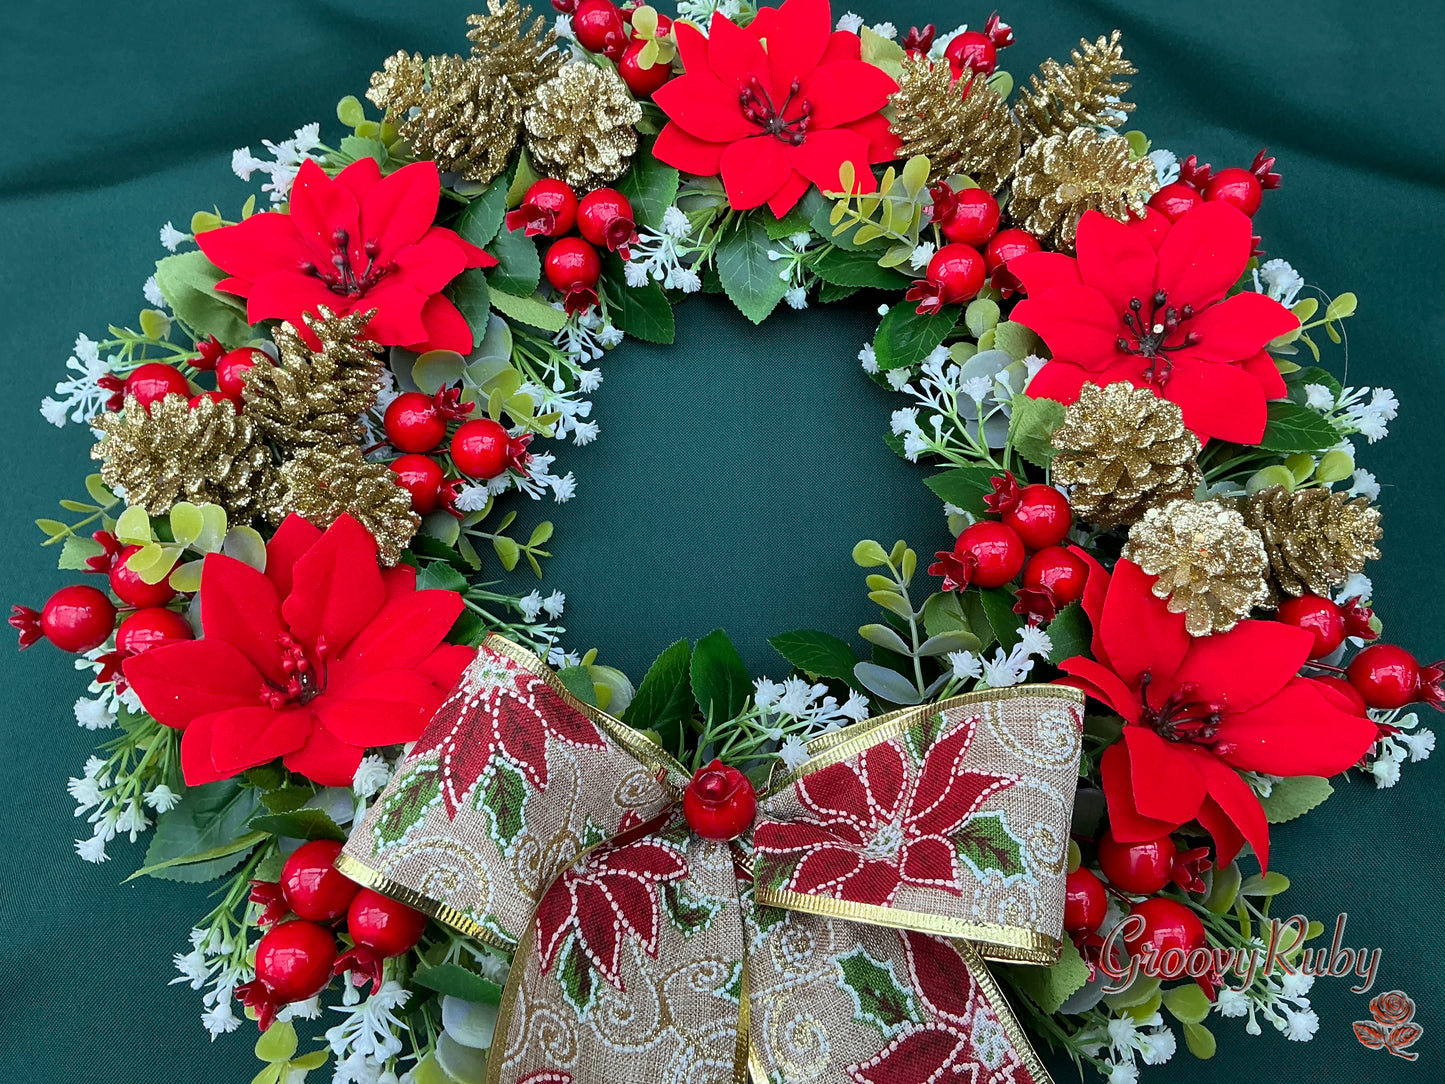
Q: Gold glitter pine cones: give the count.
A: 12